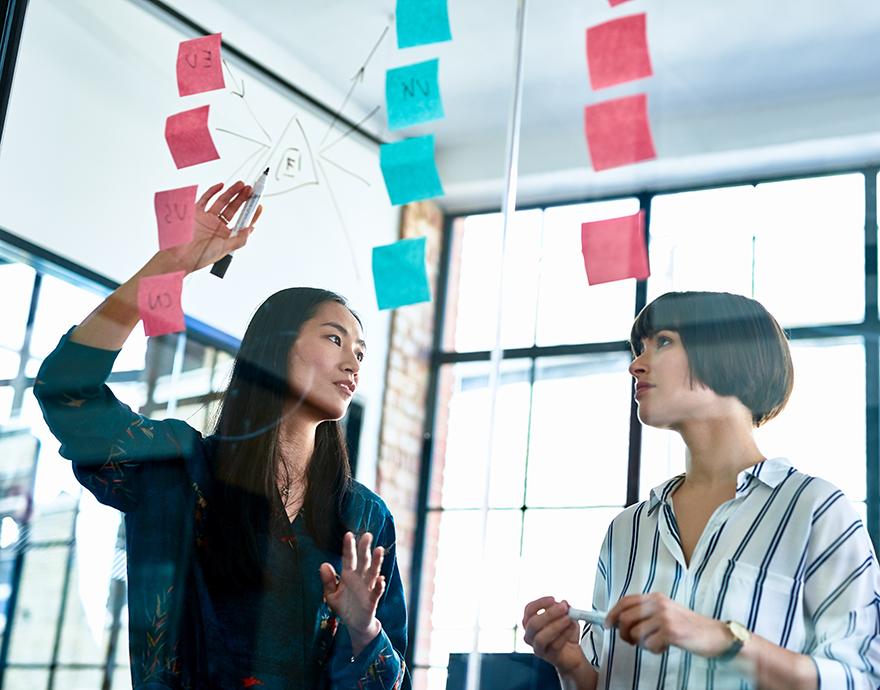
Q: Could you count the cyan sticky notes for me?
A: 4